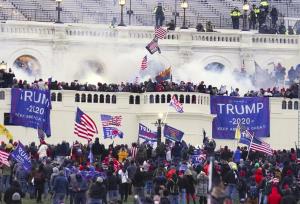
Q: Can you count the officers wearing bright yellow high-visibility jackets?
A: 3